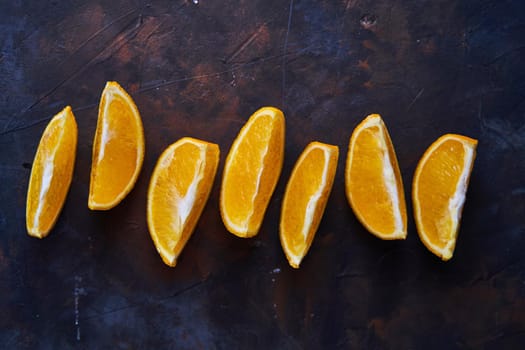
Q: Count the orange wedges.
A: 7